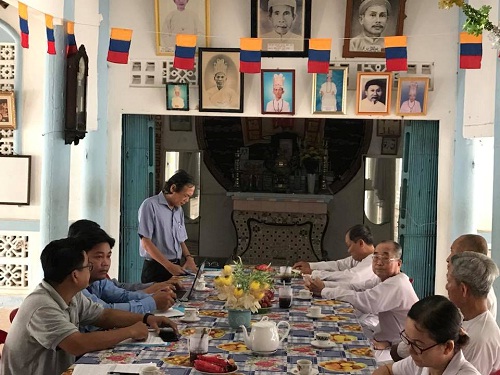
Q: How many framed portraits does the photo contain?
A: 9